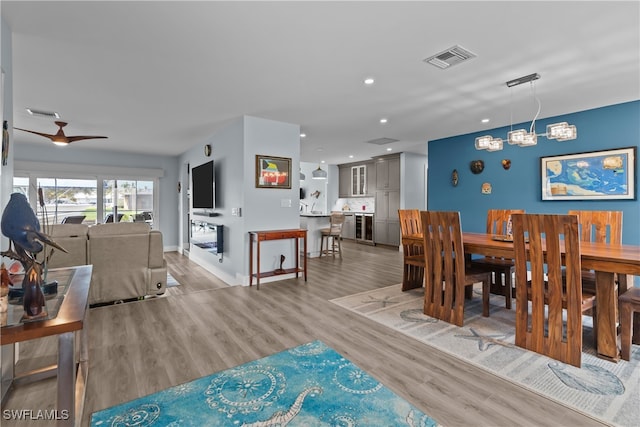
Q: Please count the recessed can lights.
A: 7